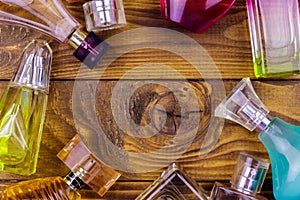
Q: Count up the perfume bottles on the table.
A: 9